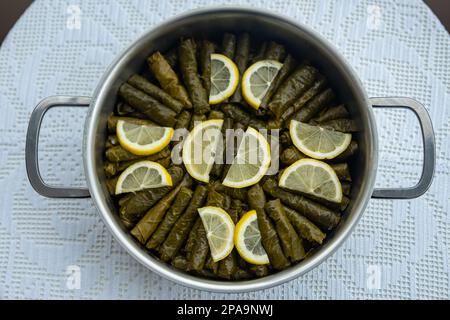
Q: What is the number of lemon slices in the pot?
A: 10